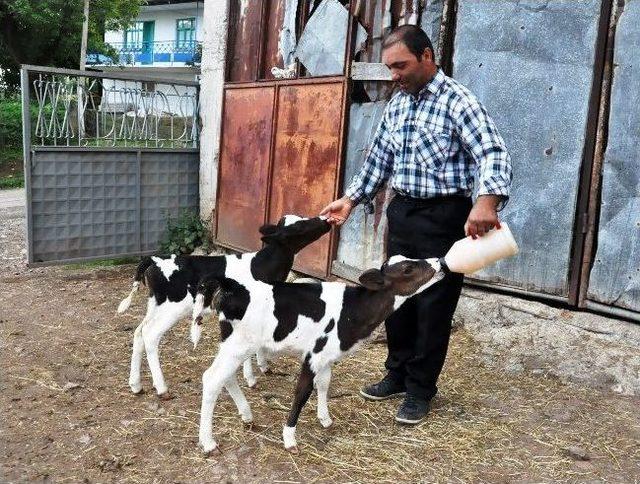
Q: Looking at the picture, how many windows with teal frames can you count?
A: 2